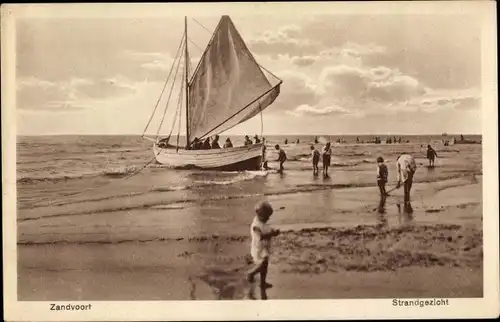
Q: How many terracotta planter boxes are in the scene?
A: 0